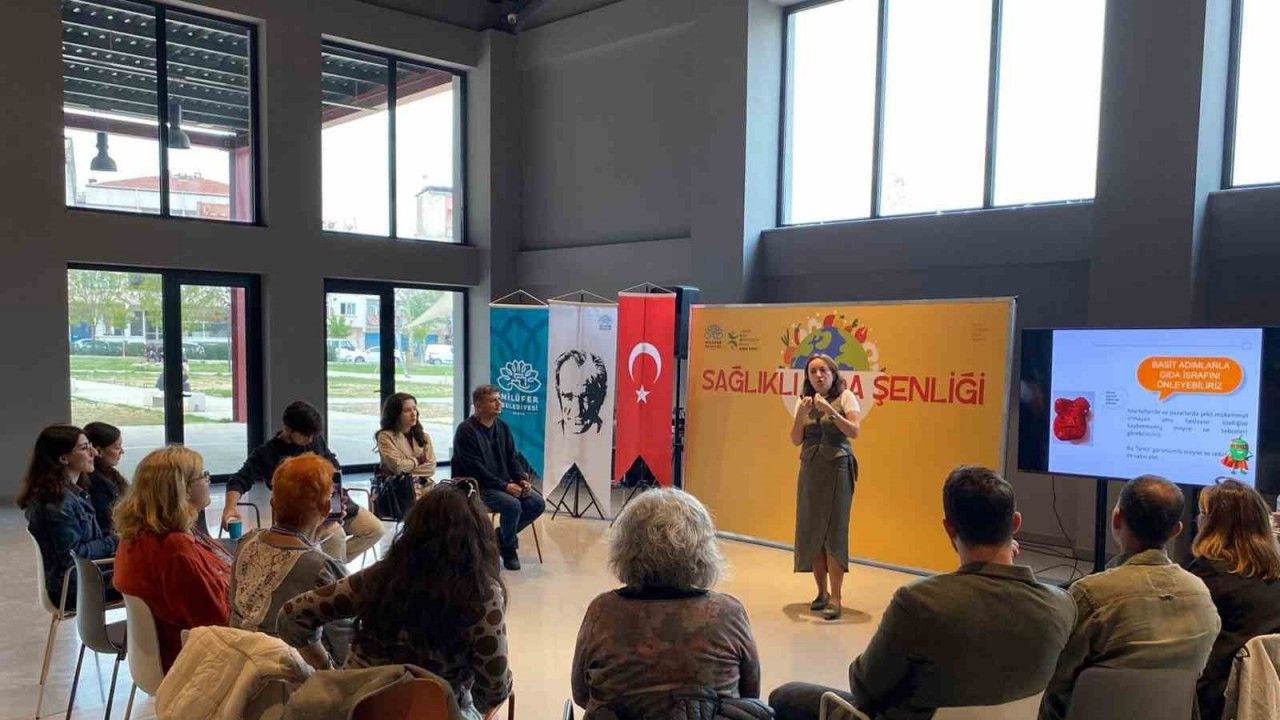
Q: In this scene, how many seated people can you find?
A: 12